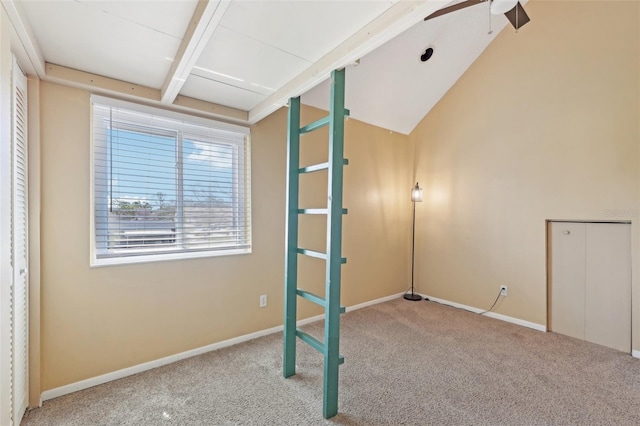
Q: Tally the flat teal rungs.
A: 6